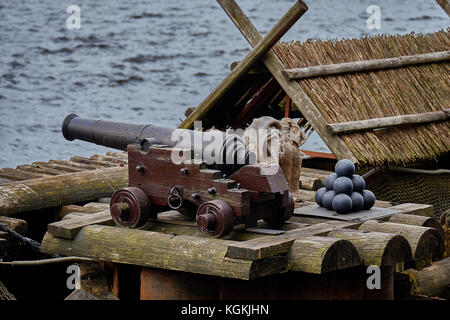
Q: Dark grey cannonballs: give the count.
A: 9